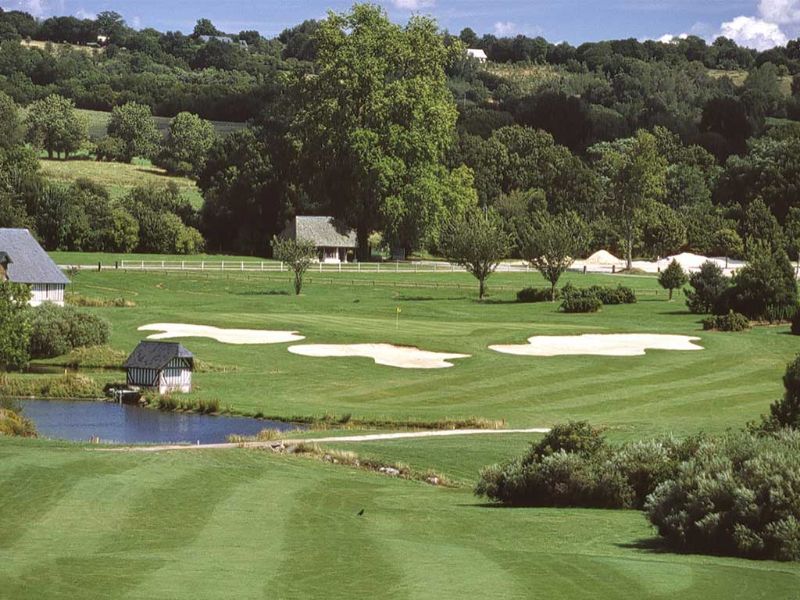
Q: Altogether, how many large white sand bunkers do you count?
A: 3